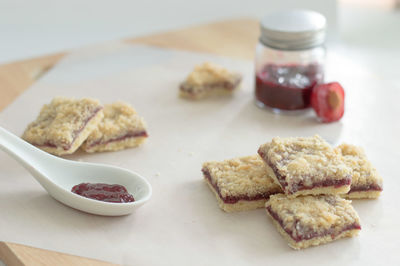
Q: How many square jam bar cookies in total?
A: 7